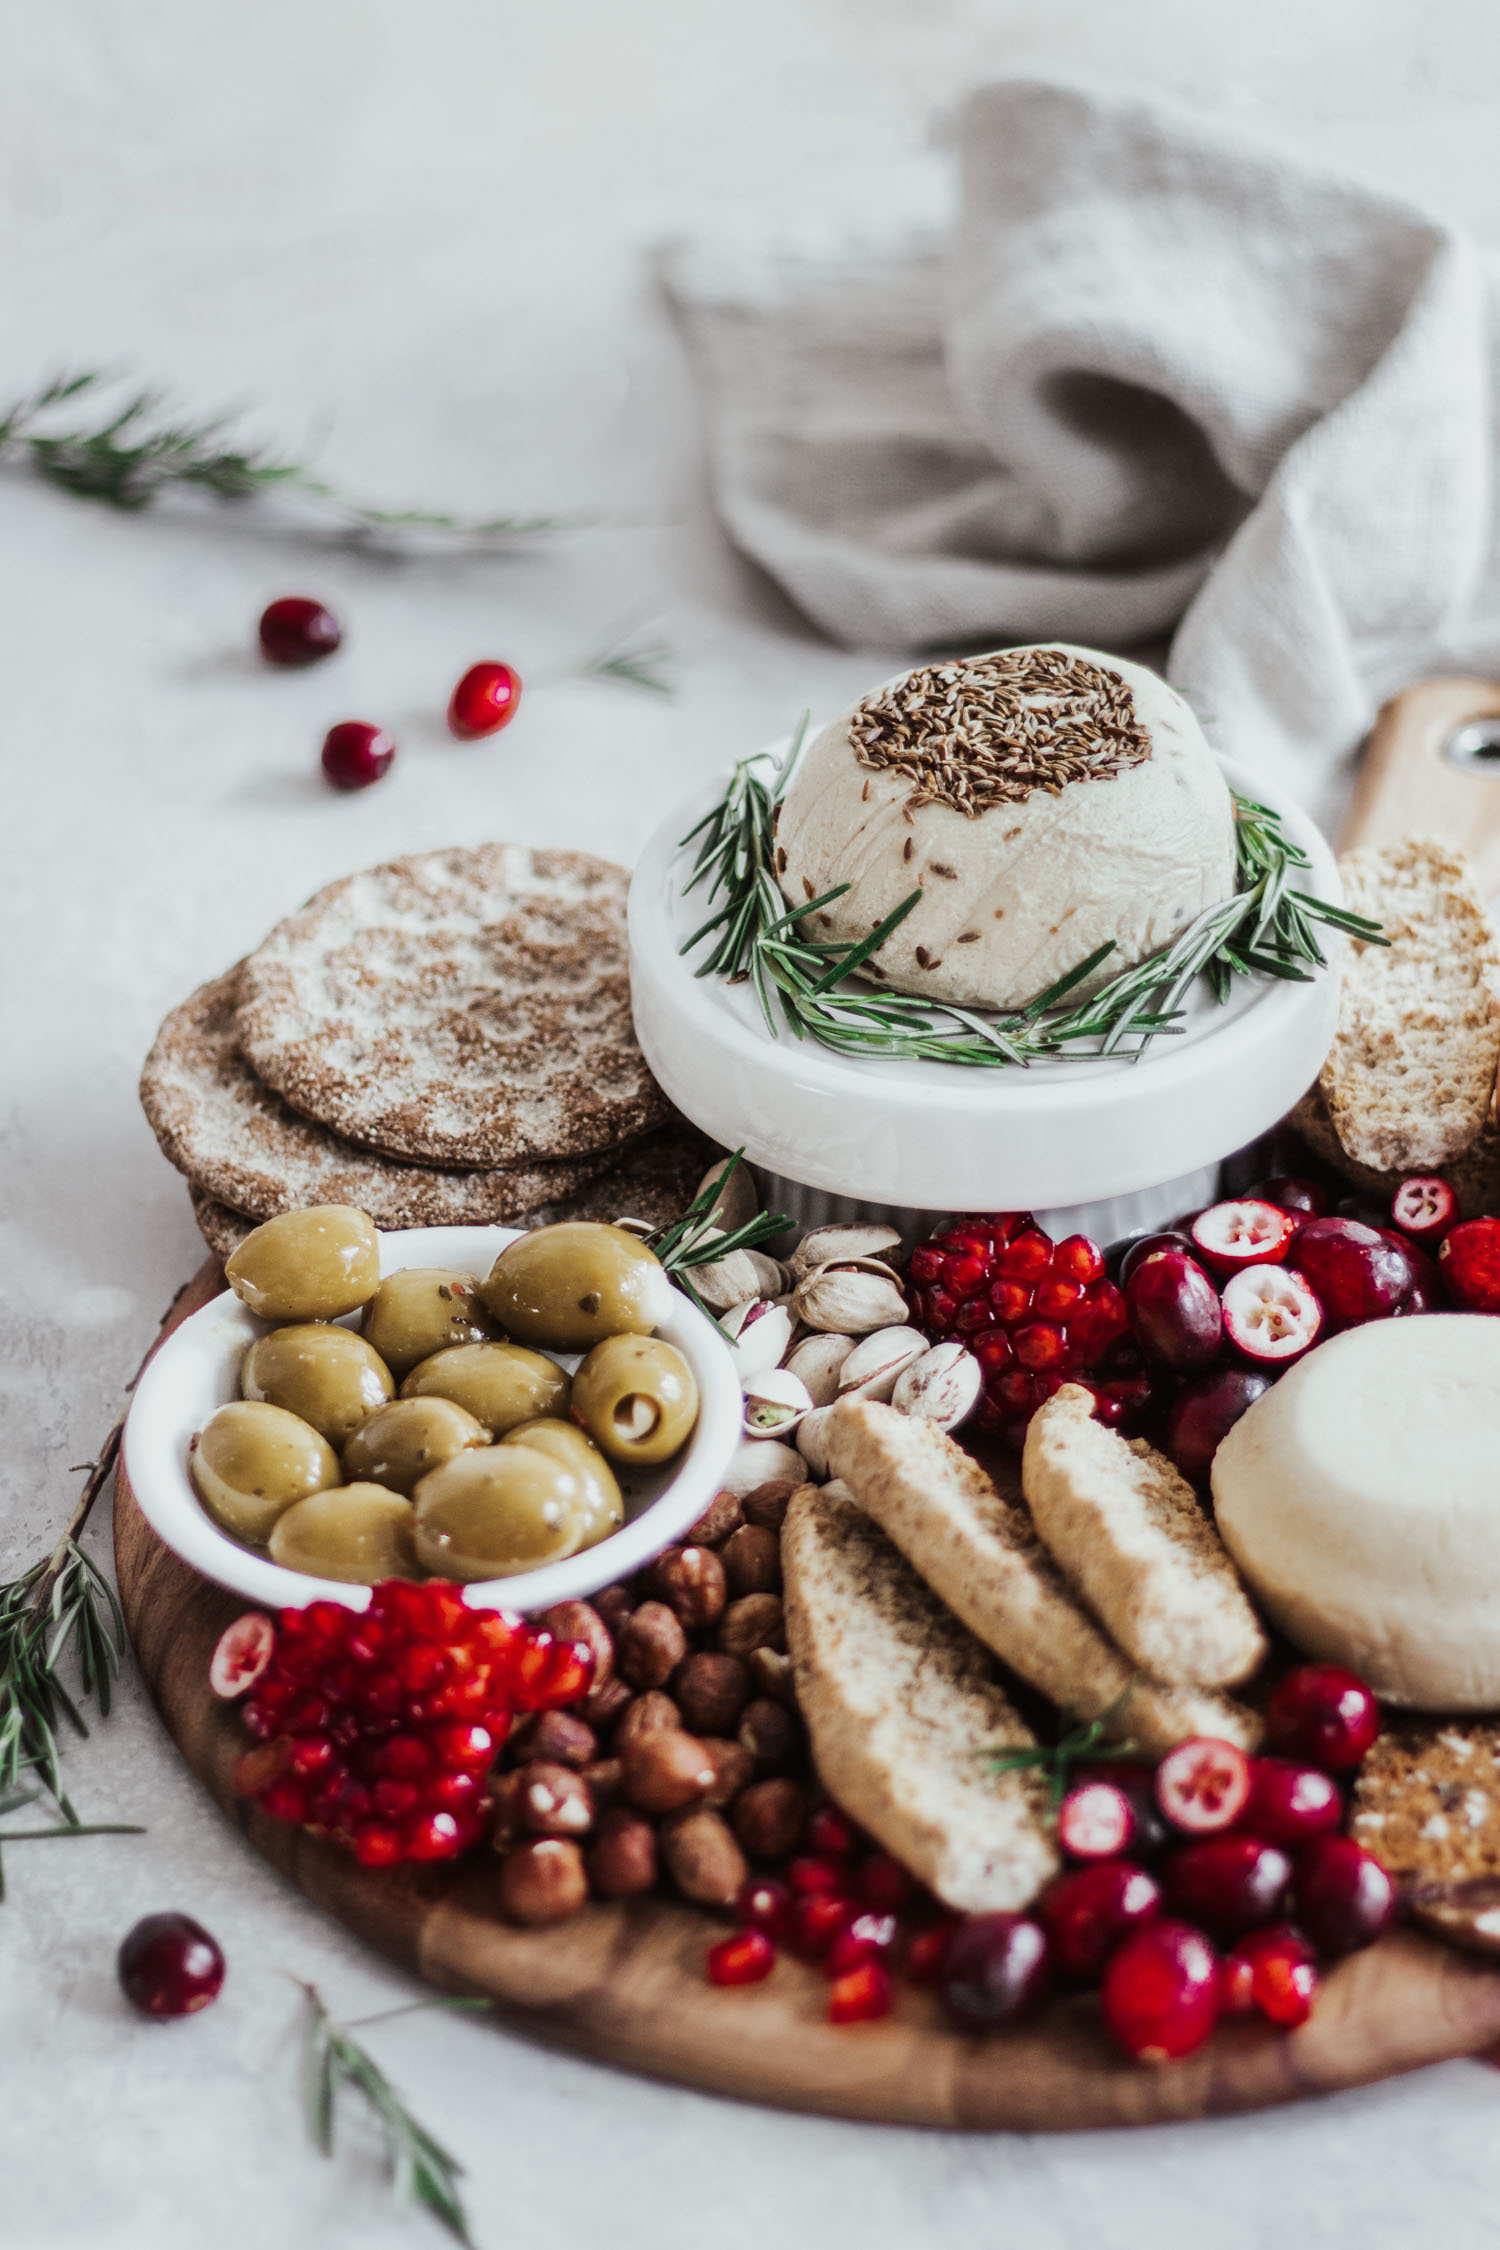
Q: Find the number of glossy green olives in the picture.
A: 11